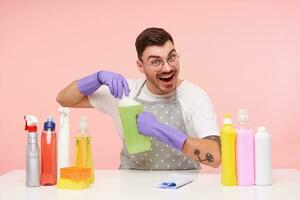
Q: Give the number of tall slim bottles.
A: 7